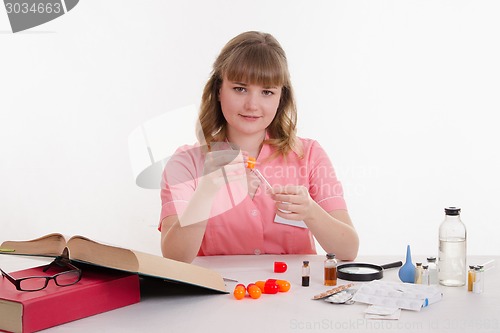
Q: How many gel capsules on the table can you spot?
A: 5